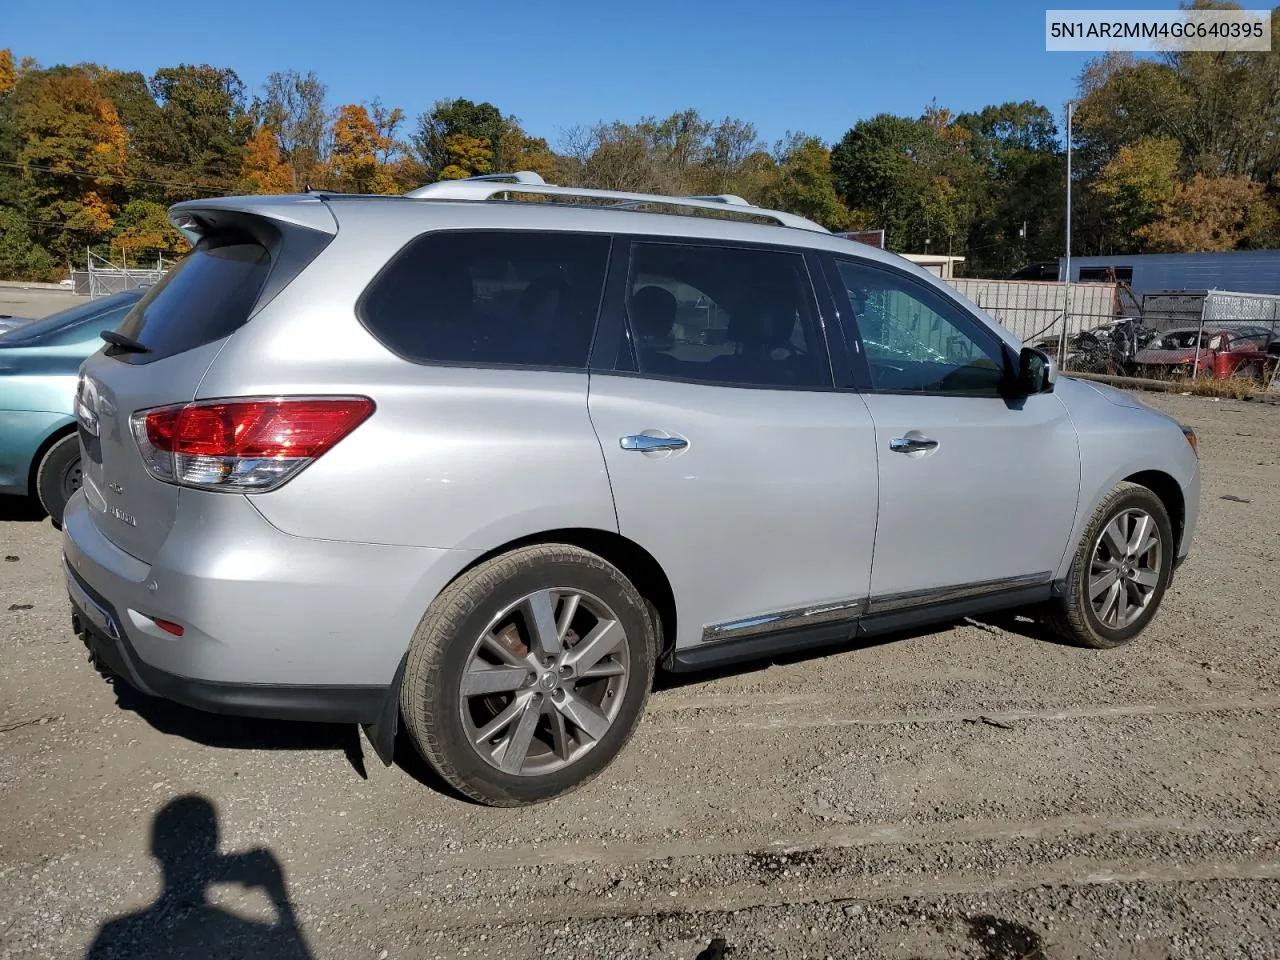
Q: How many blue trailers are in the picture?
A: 1